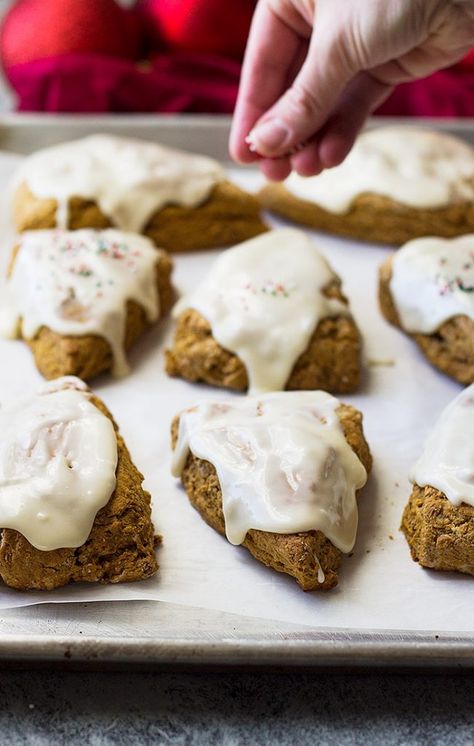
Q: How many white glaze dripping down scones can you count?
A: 8